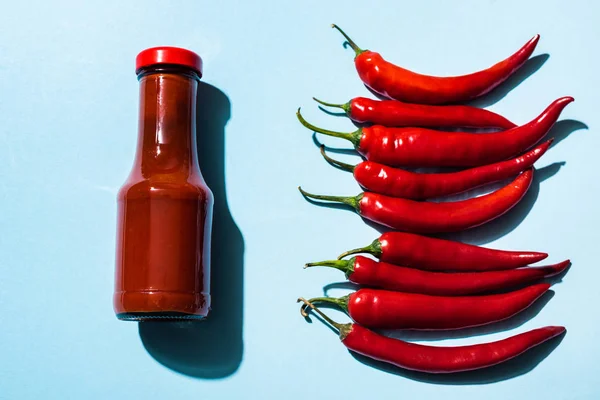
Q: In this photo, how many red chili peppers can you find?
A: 9